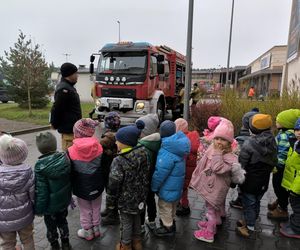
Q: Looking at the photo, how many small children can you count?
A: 14